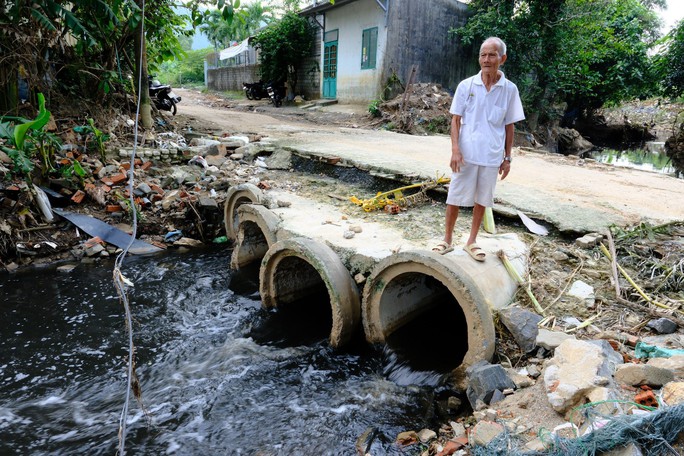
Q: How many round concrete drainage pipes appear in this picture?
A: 4